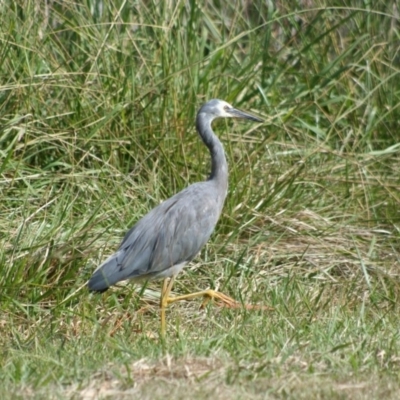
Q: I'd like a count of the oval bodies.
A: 1